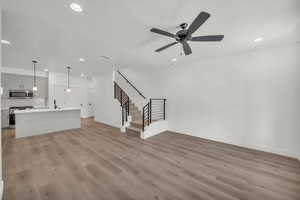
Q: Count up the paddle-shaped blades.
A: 5